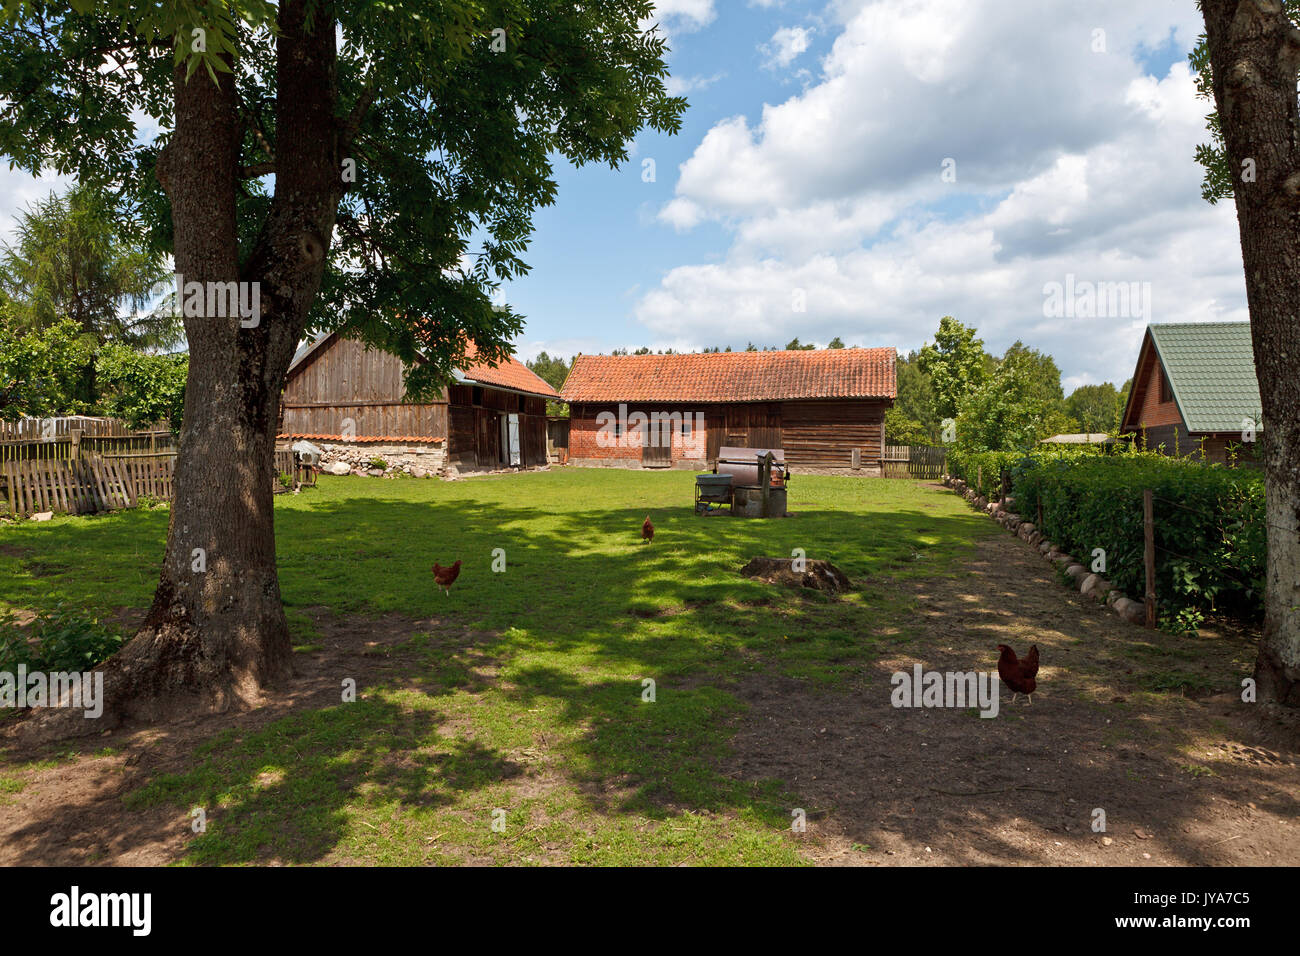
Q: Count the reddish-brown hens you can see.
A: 3